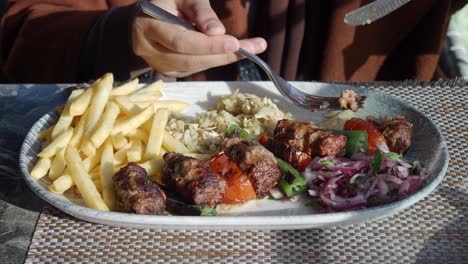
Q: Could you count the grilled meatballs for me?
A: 5